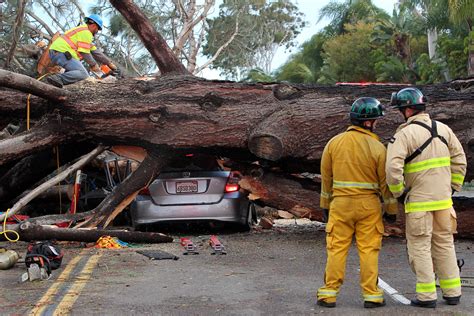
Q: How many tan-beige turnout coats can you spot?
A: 1